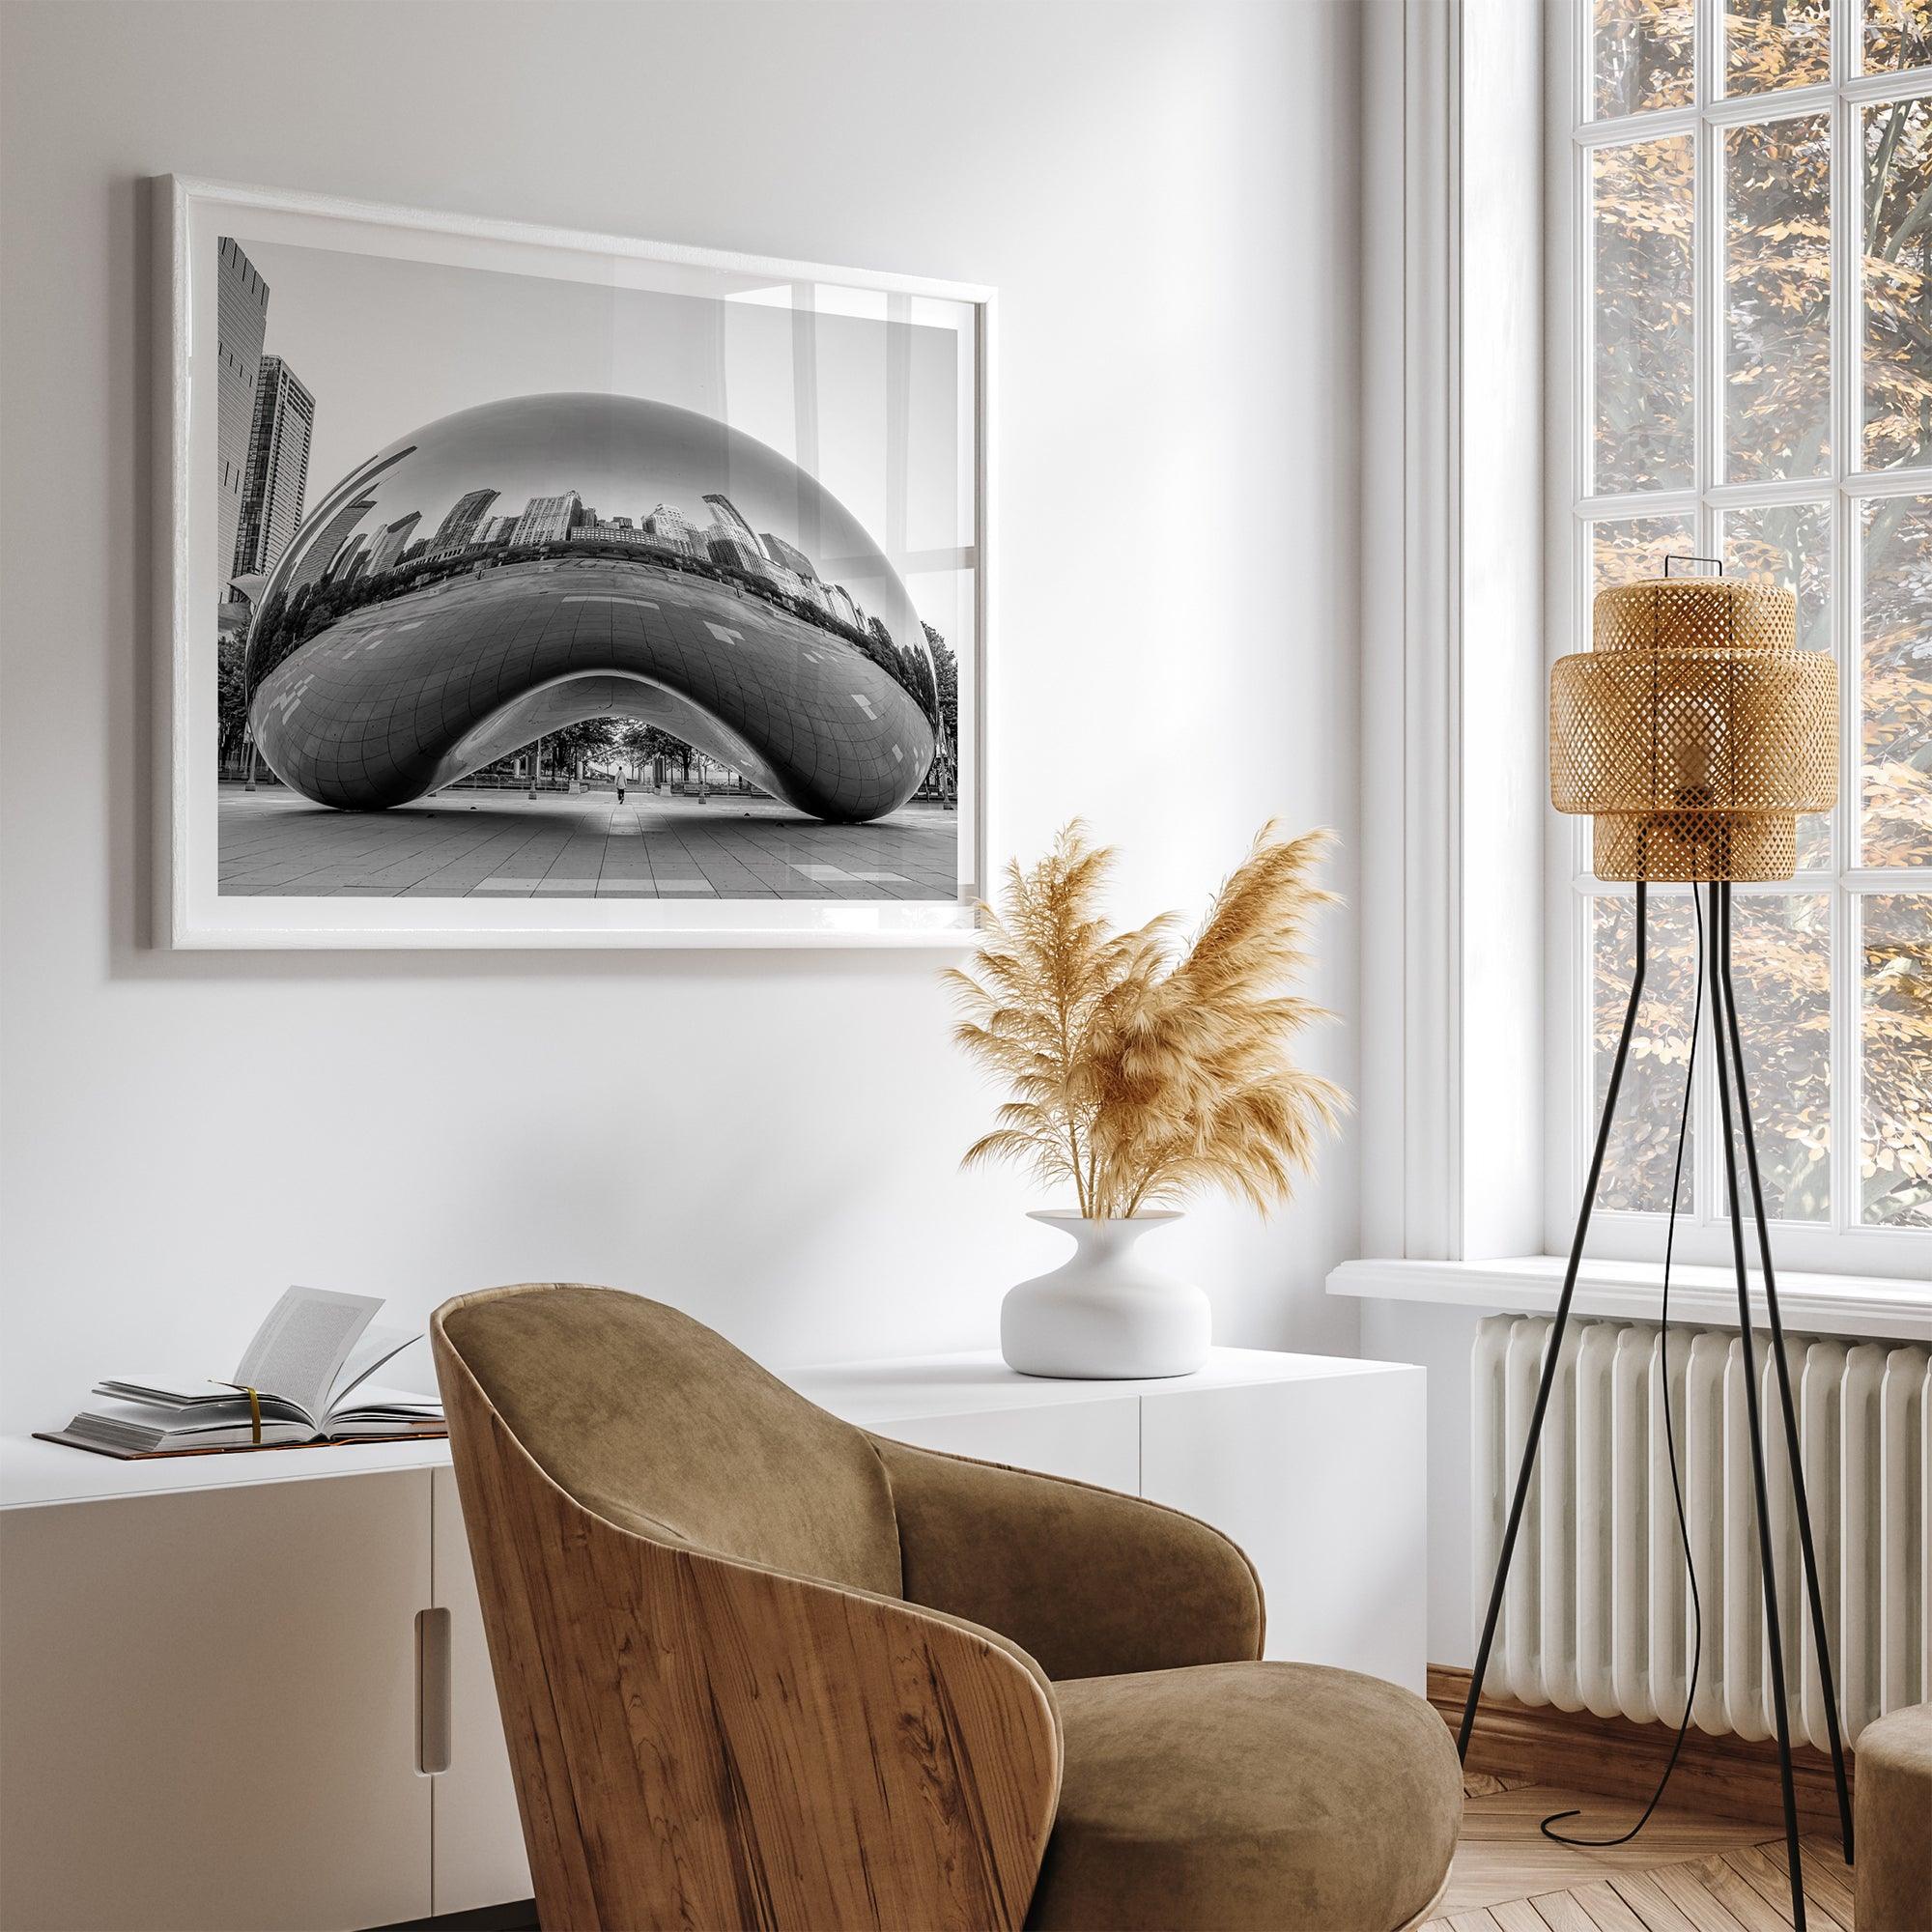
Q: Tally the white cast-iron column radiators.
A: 1